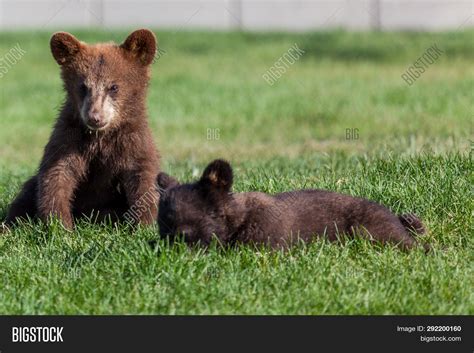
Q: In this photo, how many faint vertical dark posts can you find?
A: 3